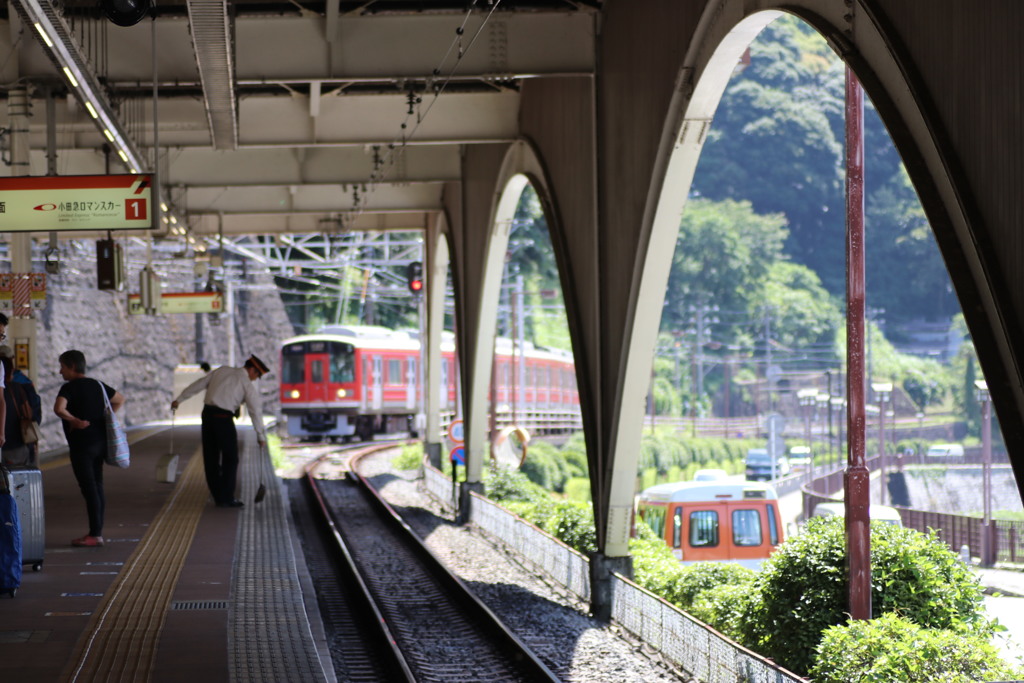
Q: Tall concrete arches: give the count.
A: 3